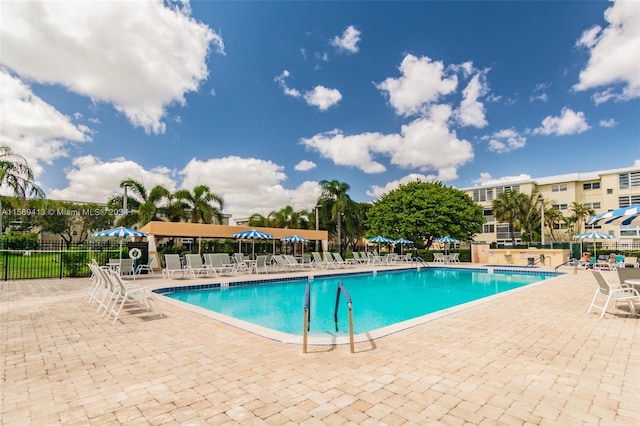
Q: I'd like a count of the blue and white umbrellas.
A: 8